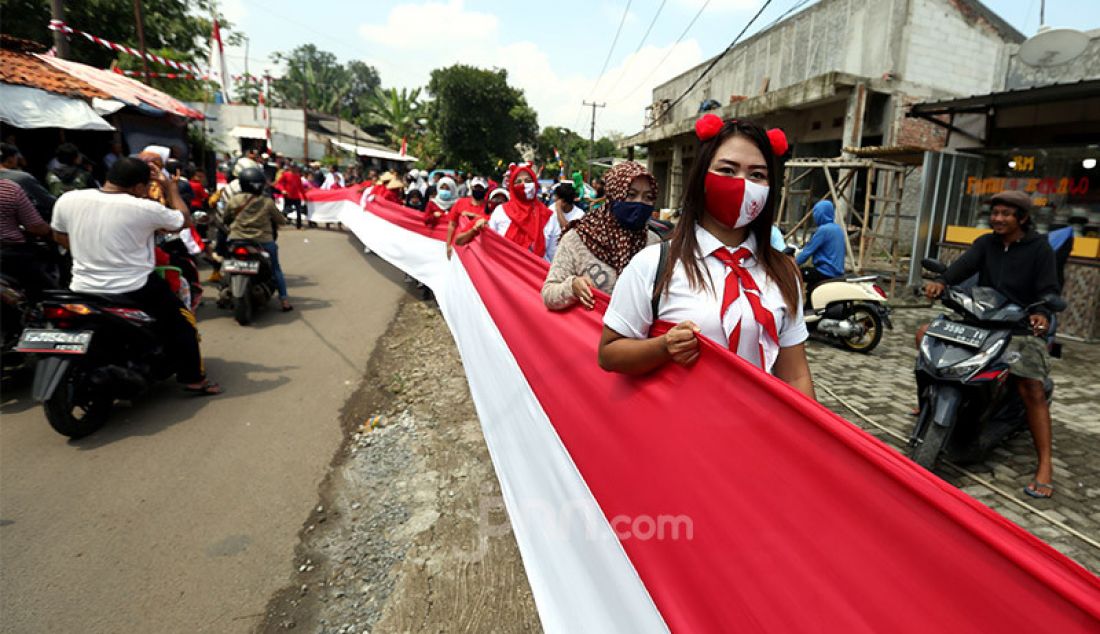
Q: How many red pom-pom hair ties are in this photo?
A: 2